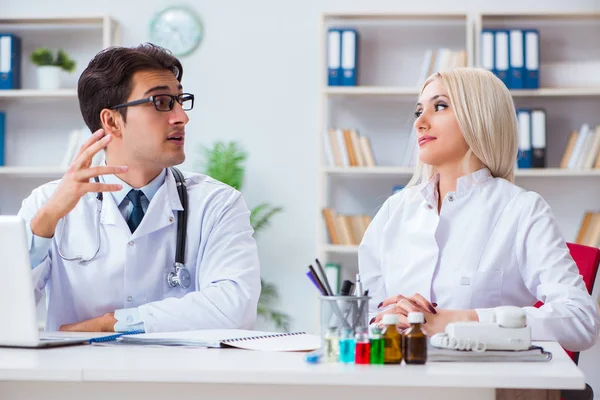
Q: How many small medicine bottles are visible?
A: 6